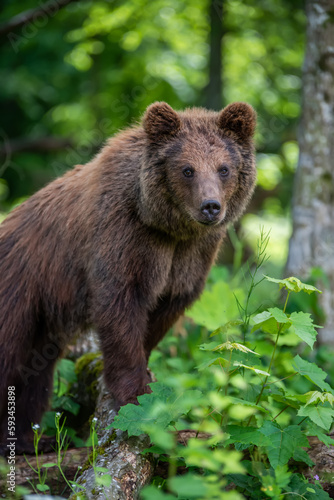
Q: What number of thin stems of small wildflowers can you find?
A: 3